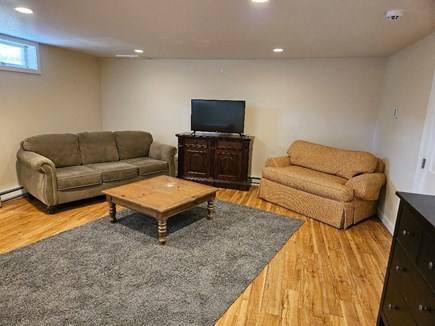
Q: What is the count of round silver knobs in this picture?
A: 5